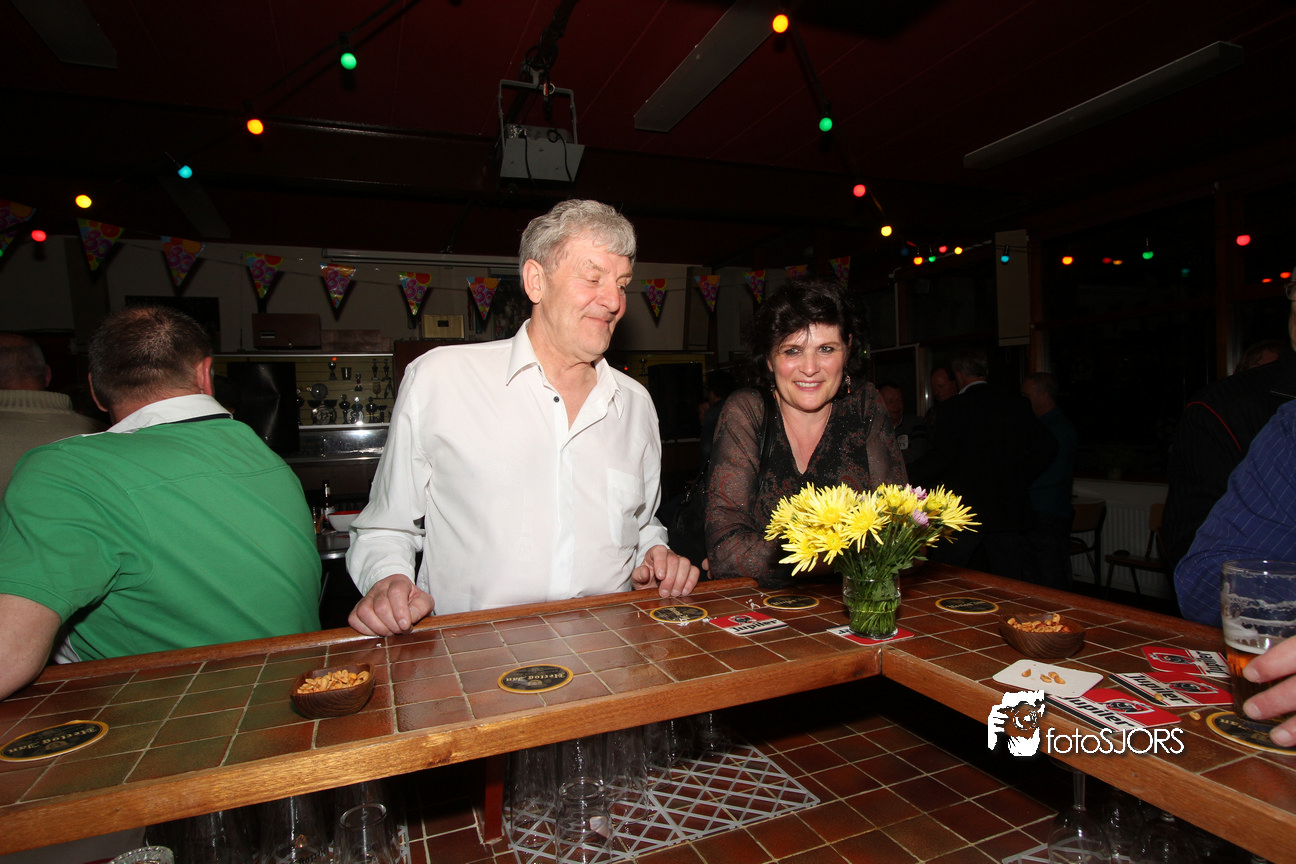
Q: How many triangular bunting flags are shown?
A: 12